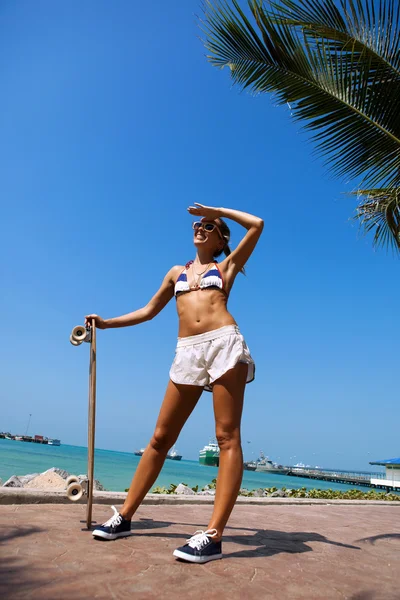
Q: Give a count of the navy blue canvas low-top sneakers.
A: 2